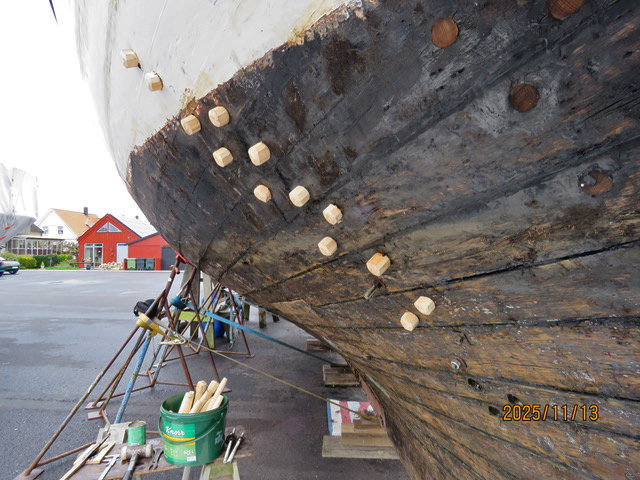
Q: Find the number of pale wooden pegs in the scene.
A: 13